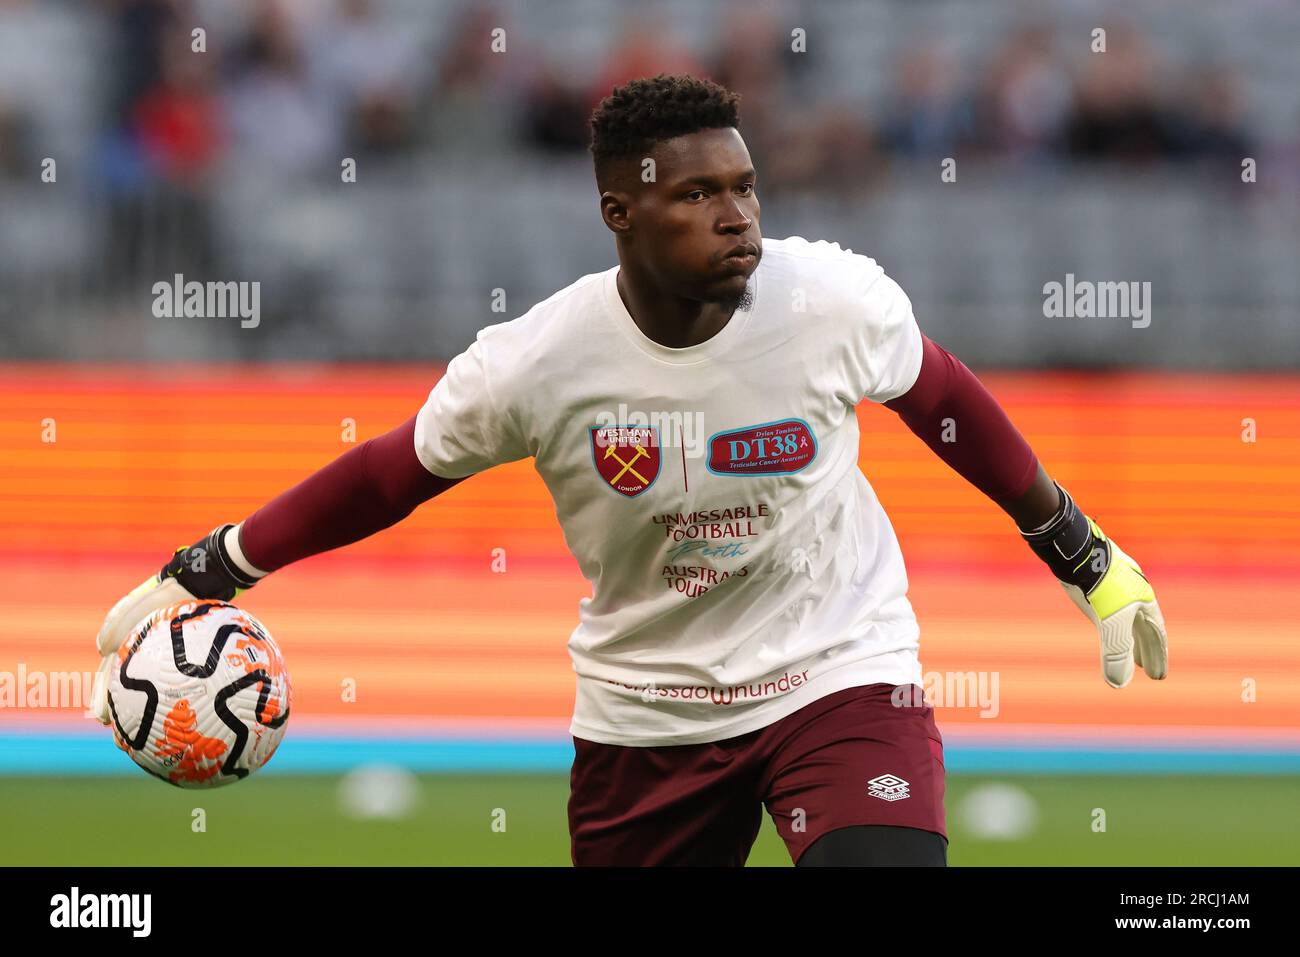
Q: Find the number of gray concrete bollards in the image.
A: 0